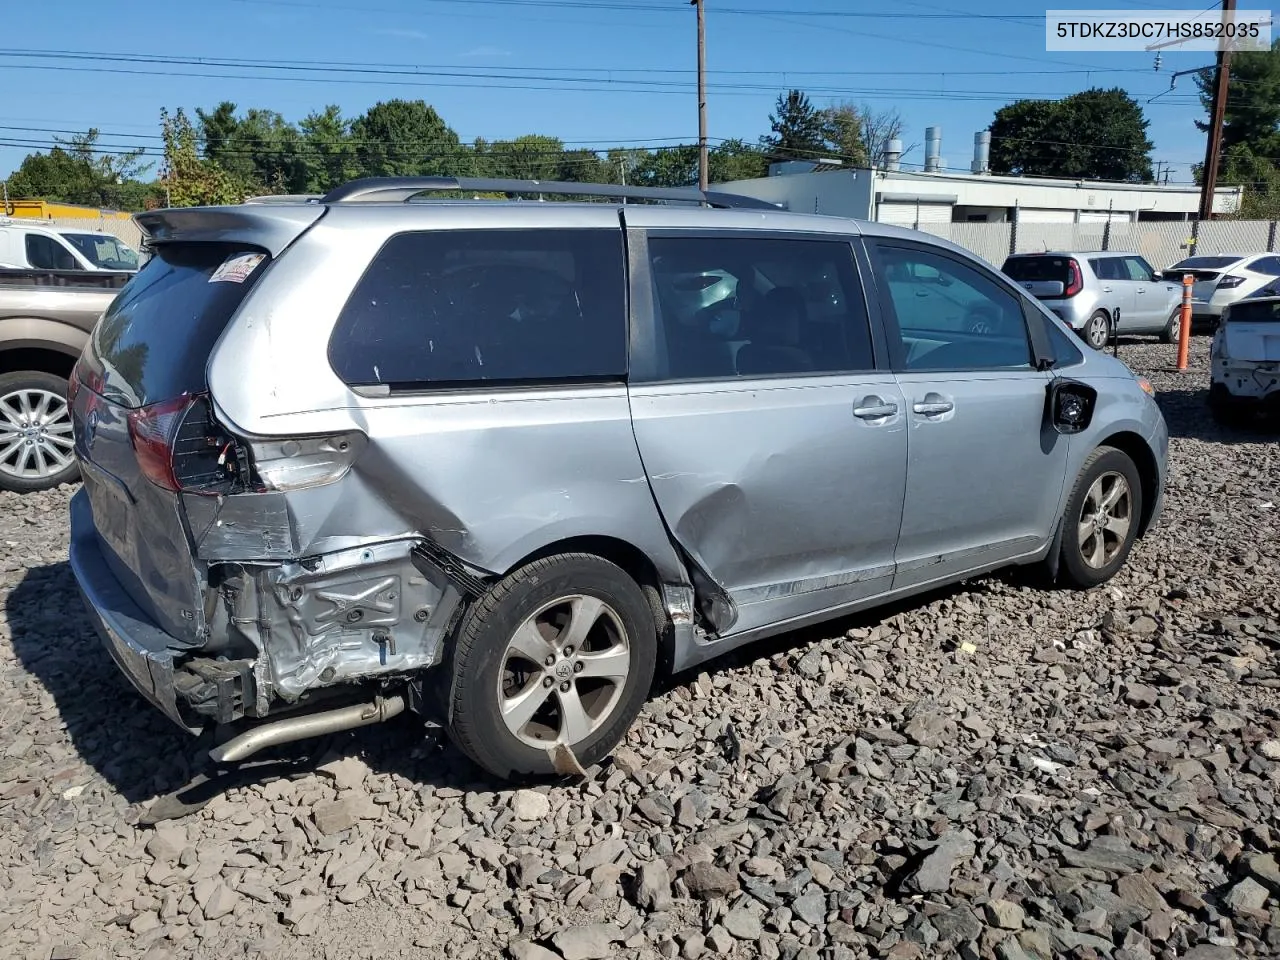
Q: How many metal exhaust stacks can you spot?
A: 3